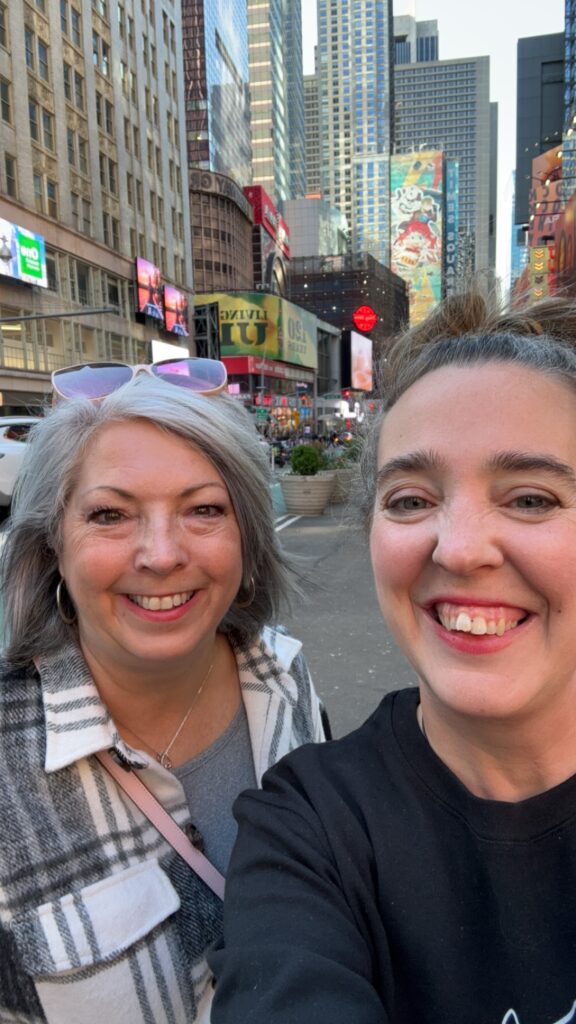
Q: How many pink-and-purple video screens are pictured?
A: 2